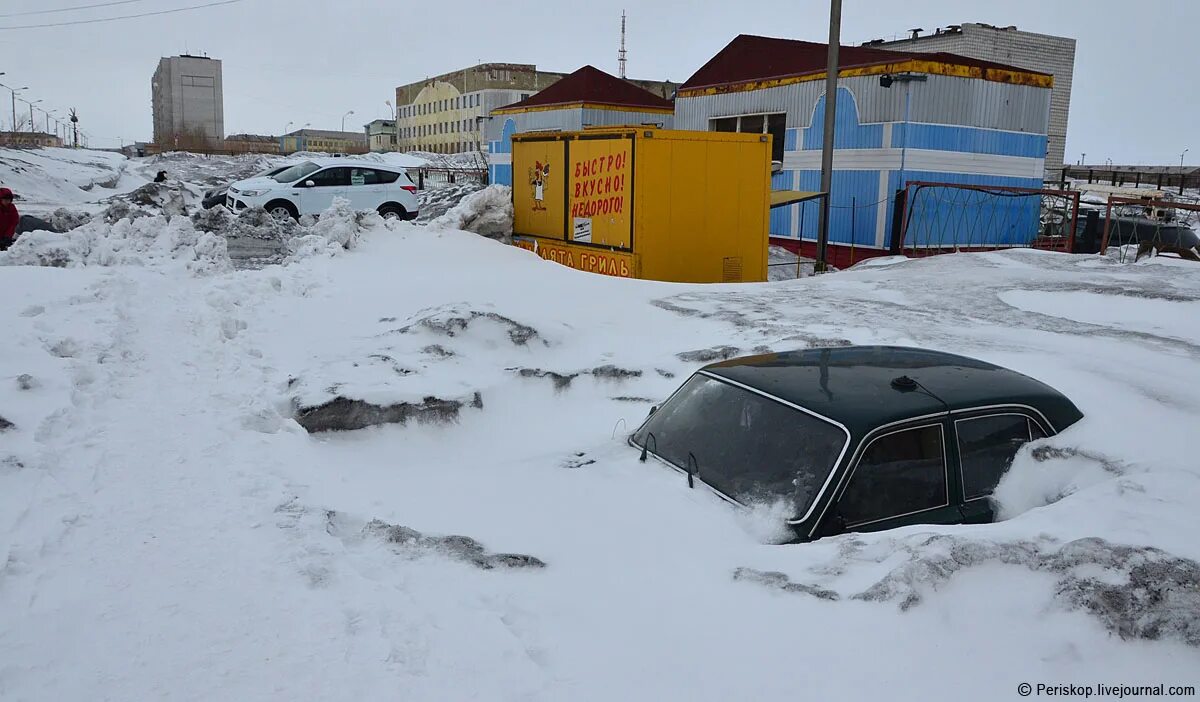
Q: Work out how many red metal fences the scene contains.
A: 2